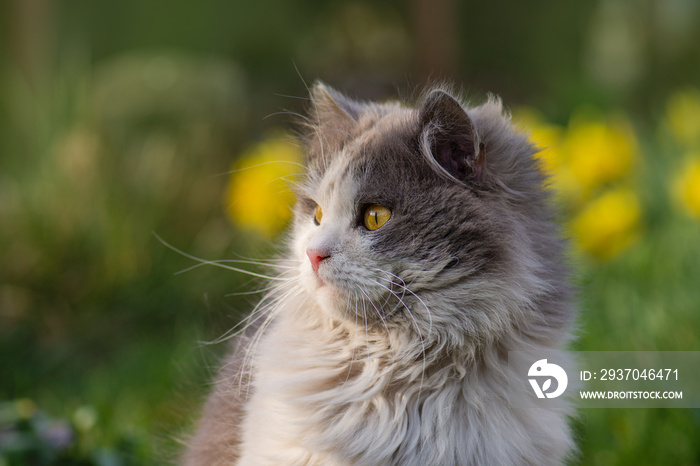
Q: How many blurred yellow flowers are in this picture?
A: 6